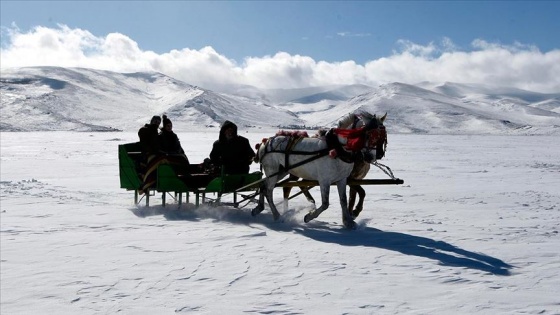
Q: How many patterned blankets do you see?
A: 1